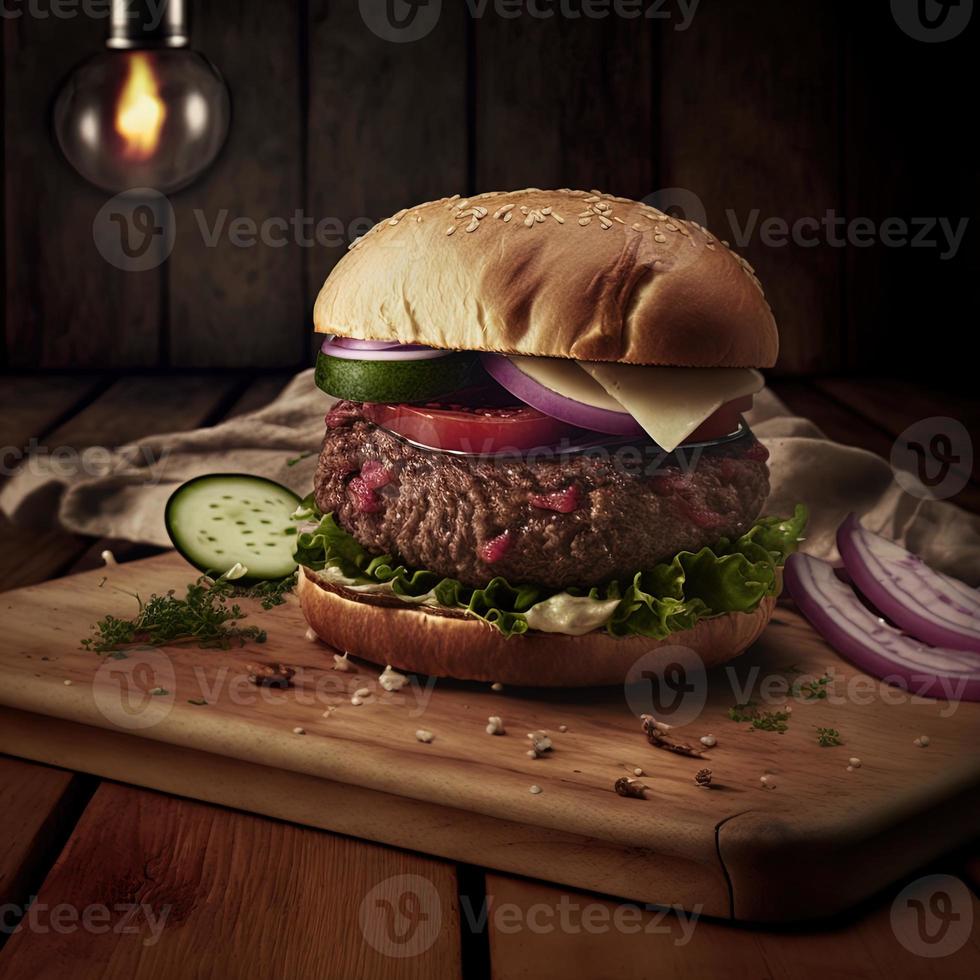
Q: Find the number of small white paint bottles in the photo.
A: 0